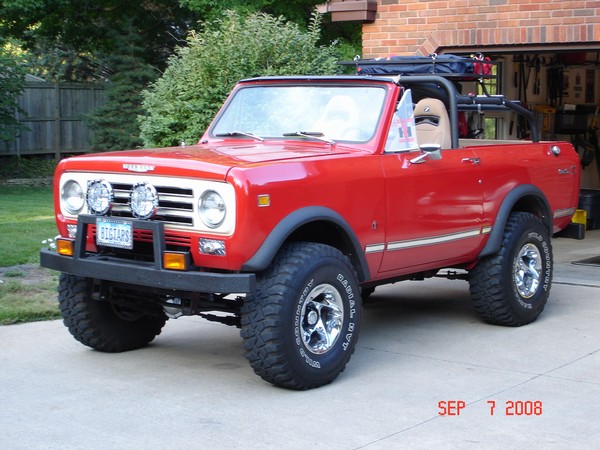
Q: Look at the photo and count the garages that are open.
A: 1